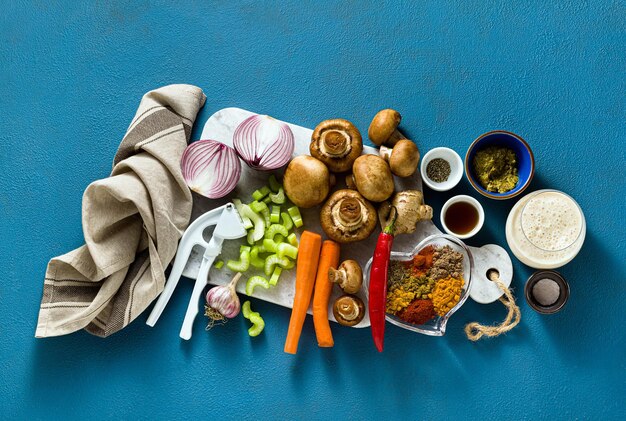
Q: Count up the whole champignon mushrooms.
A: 8